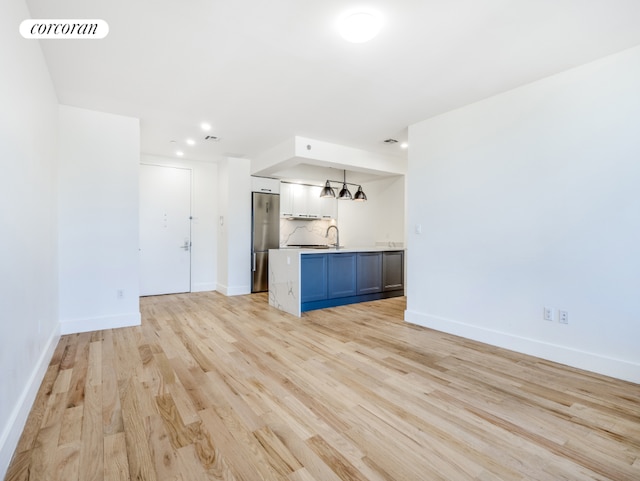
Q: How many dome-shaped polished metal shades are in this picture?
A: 3